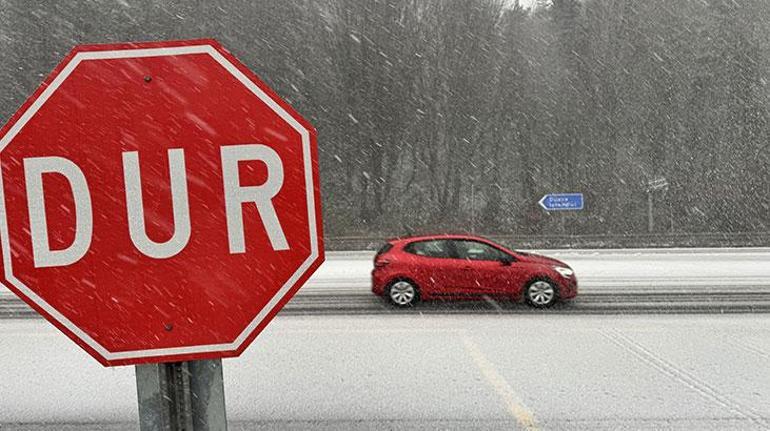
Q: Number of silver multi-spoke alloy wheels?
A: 2